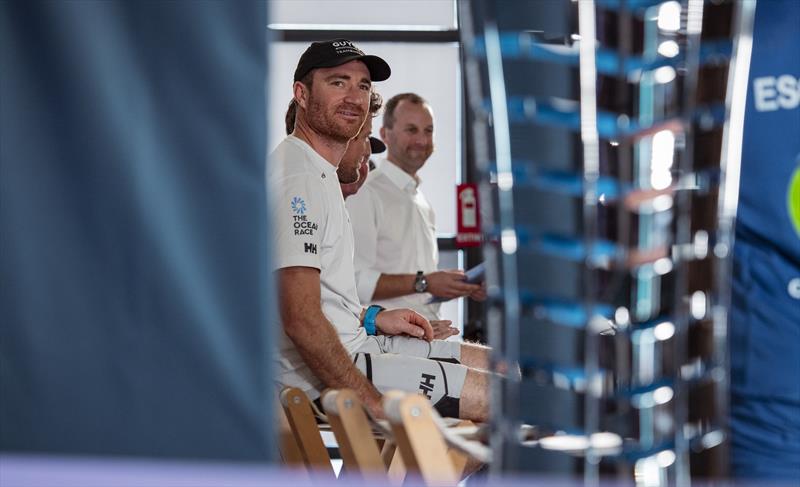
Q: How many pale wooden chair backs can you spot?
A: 3